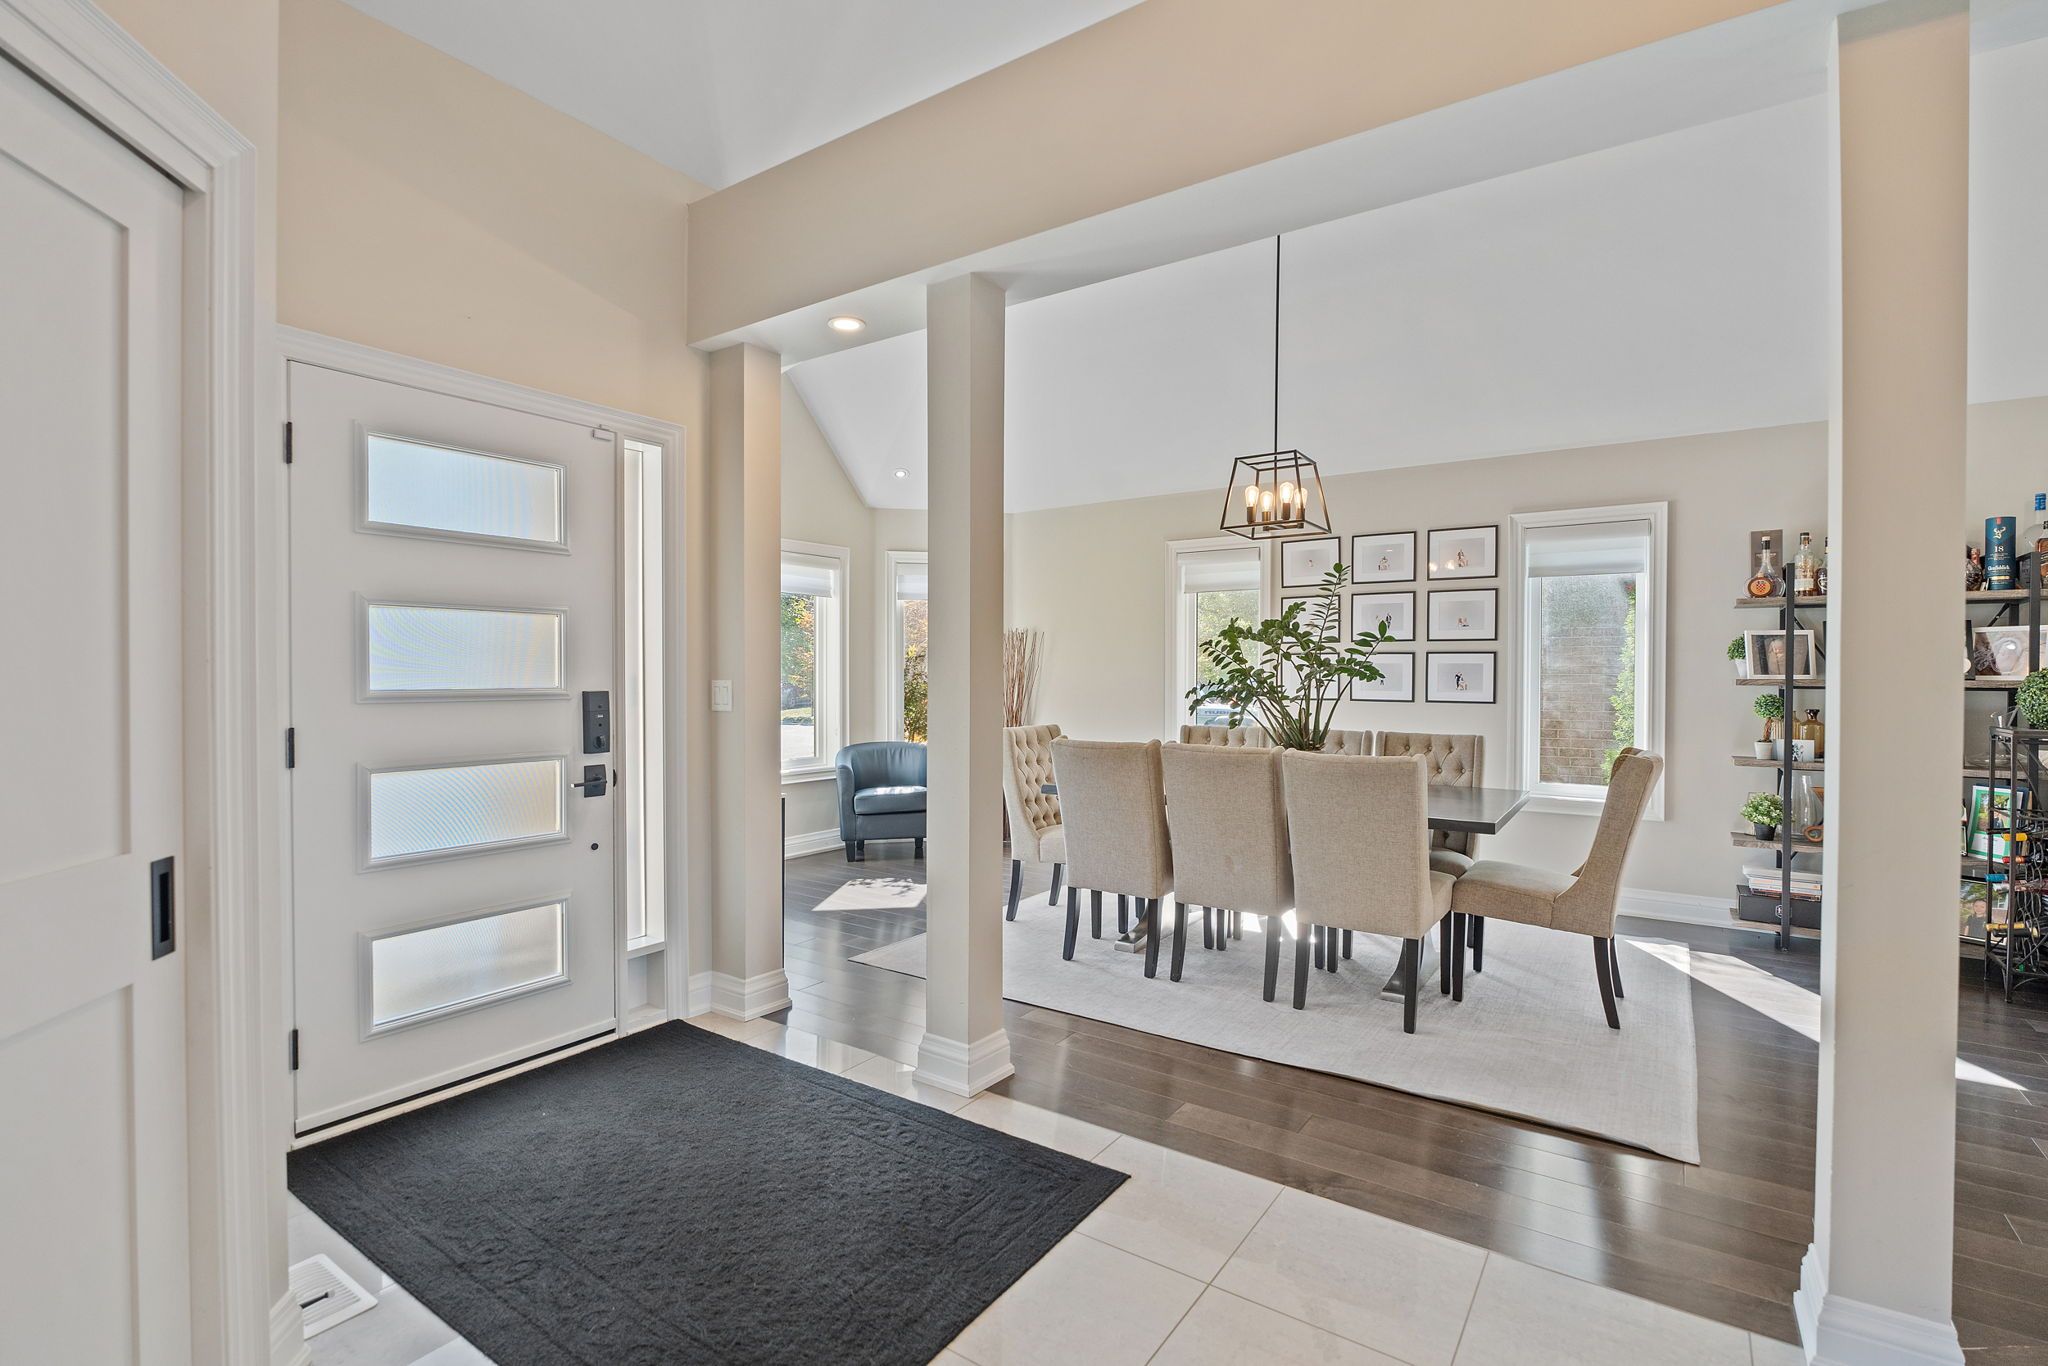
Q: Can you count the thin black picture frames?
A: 9